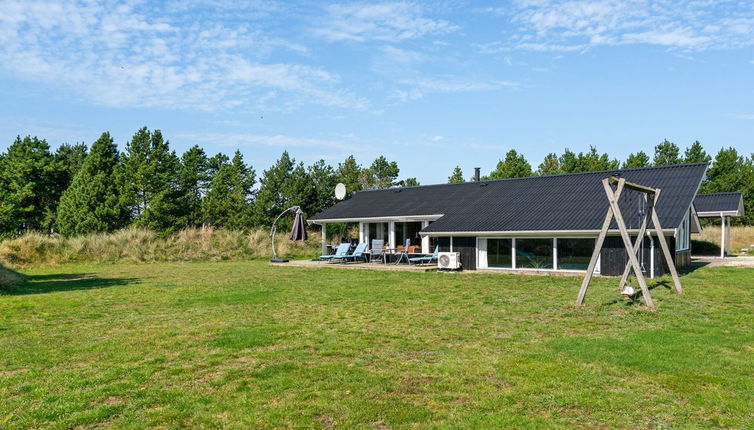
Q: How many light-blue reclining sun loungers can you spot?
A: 3